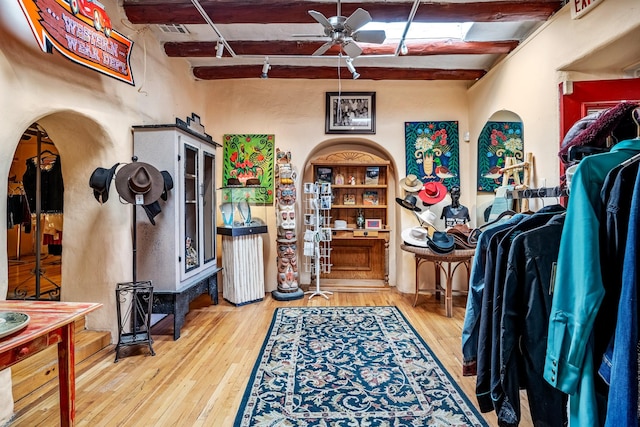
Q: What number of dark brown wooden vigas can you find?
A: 3